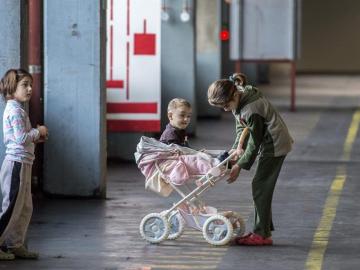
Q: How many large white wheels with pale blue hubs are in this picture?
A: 4